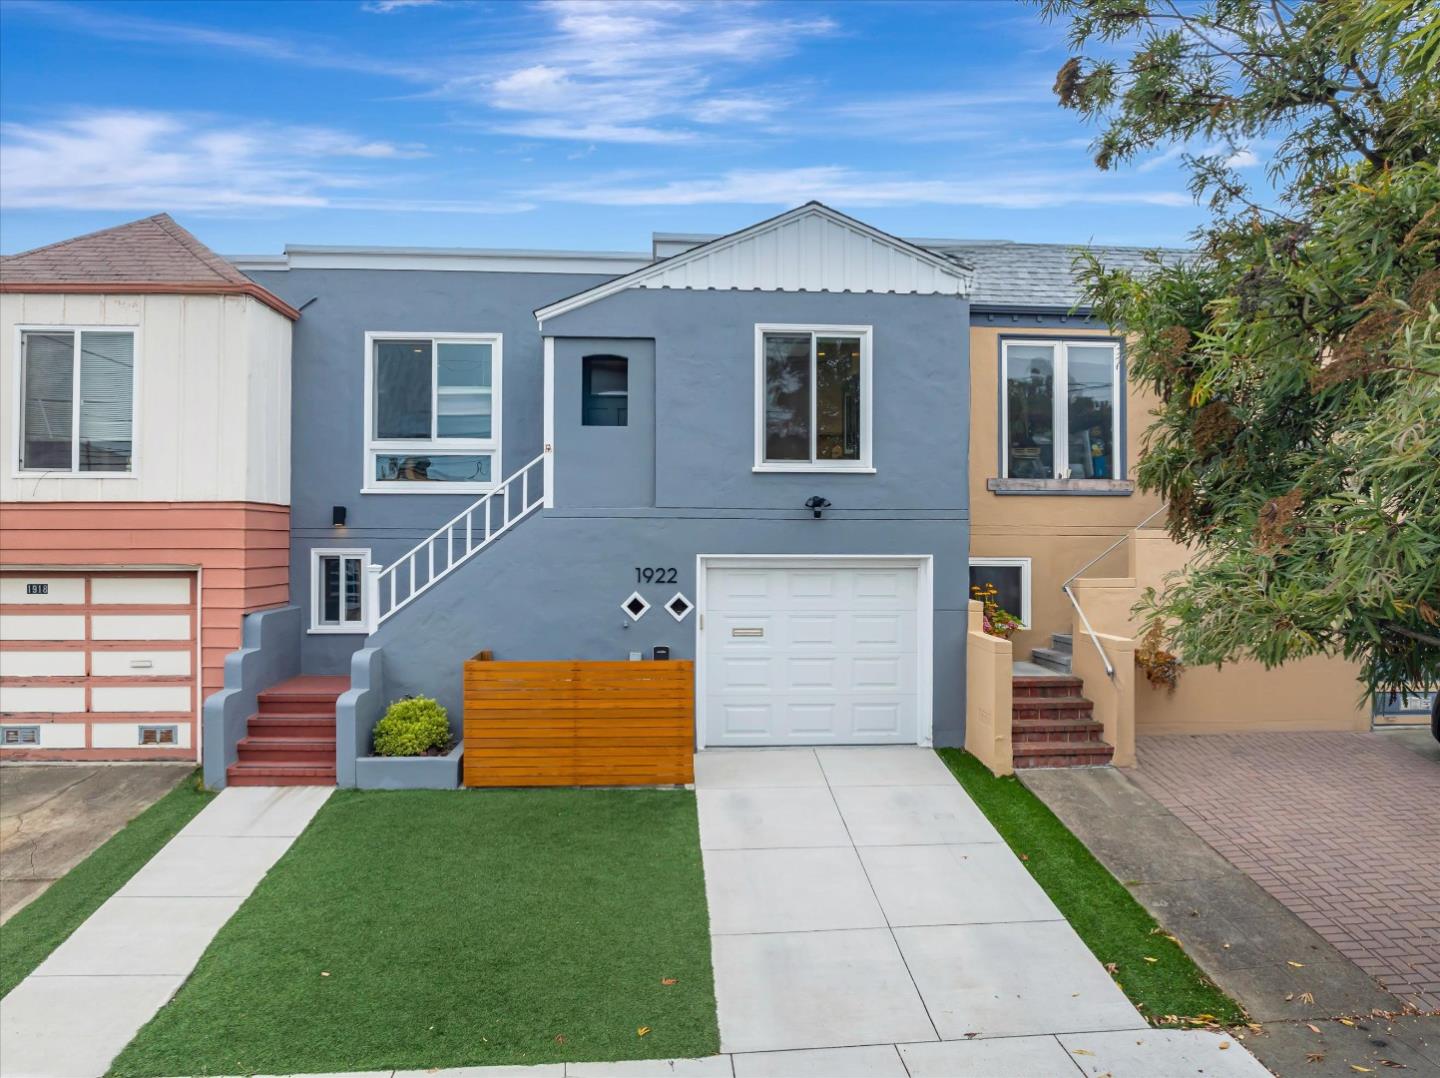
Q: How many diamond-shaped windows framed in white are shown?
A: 2